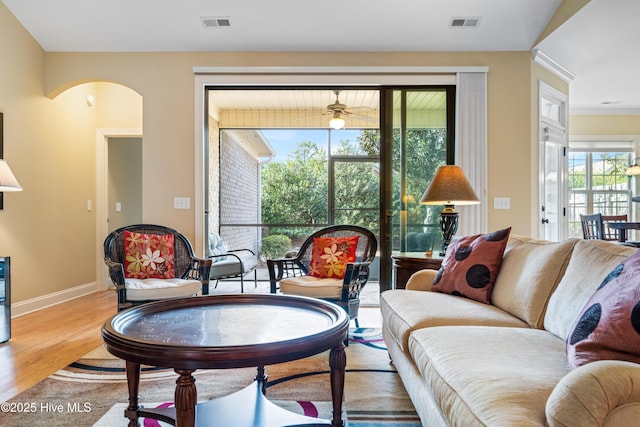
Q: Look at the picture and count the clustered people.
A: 0